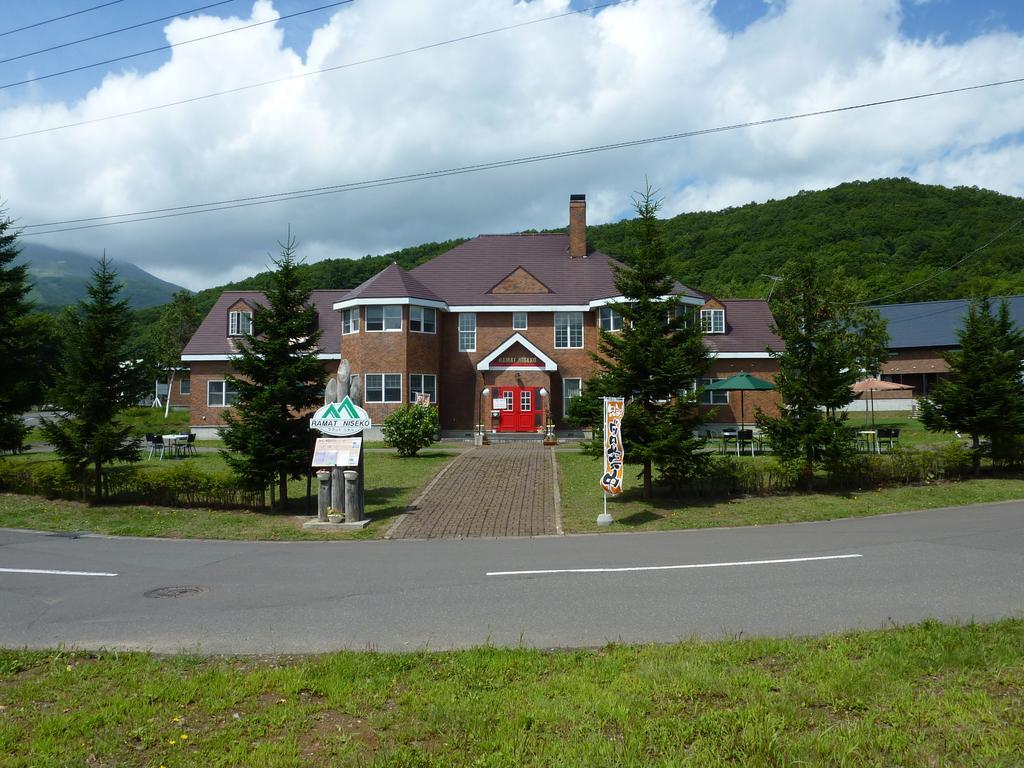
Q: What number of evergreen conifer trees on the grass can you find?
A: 6